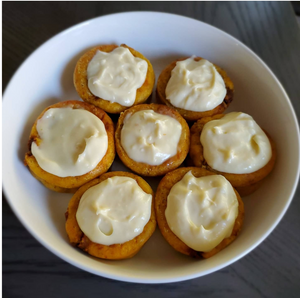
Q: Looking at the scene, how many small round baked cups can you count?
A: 7